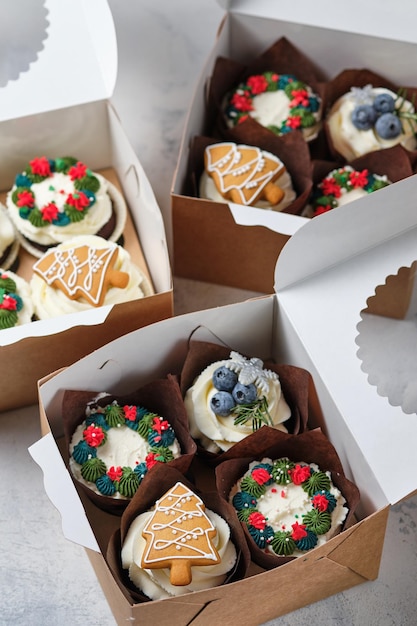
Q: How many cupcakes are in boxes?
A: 12